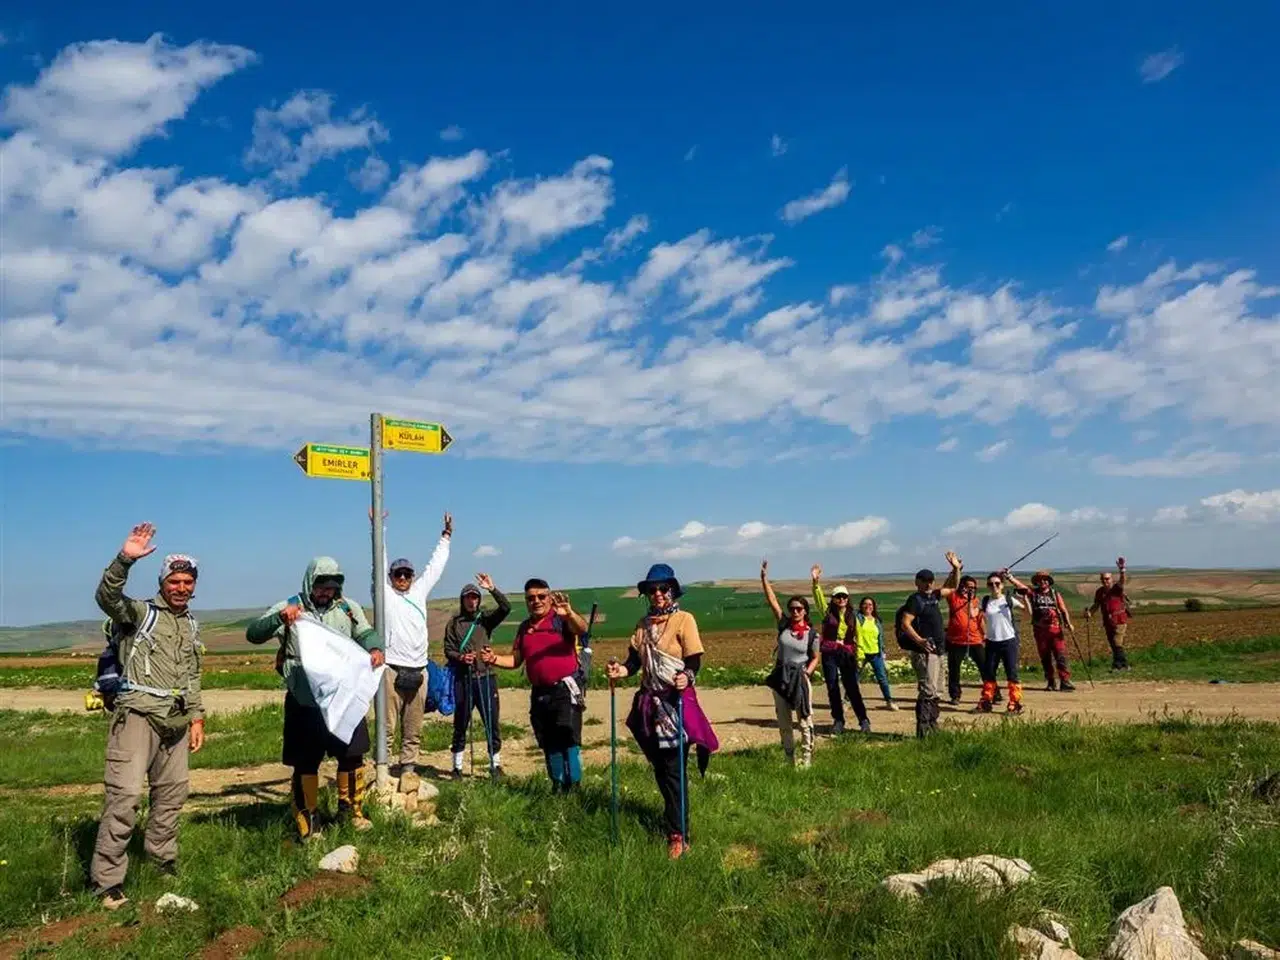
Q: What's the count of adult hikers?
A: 14